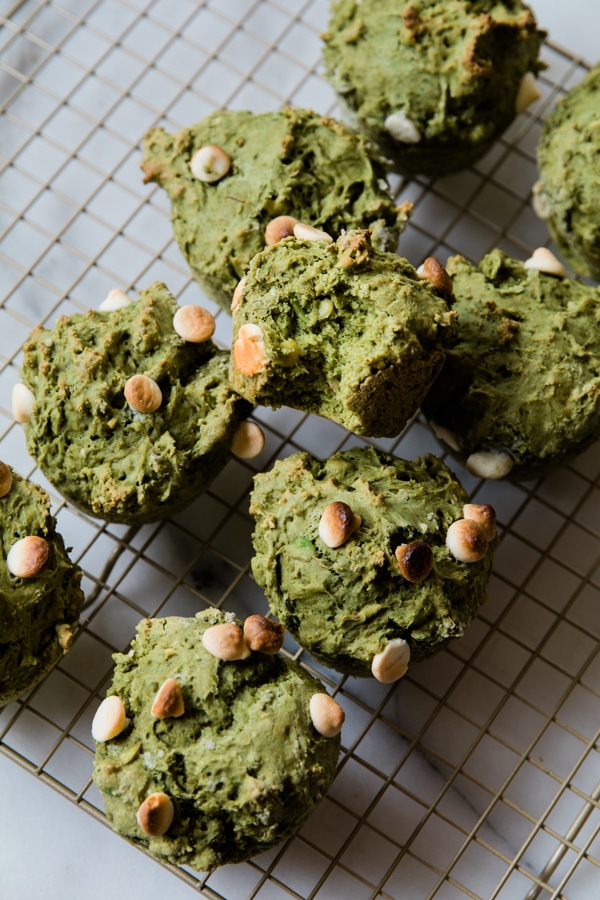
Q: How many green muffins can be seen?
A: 9